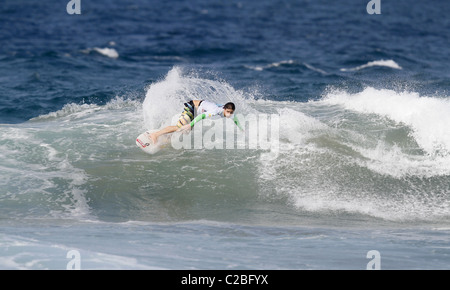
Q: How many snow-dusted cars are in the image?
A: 0